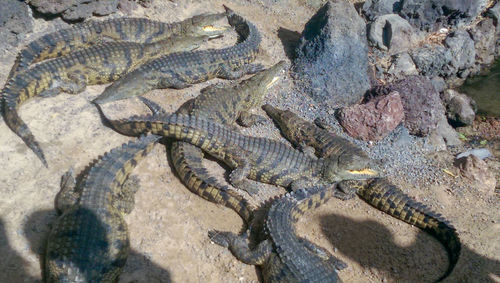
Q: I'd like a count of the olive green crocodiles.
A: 8